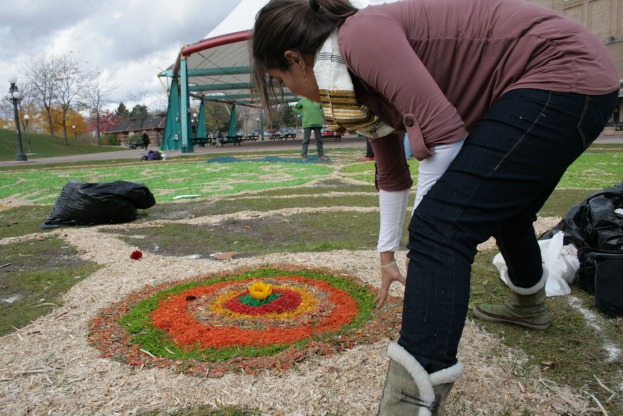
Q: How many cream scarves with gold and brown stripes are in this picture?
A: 1